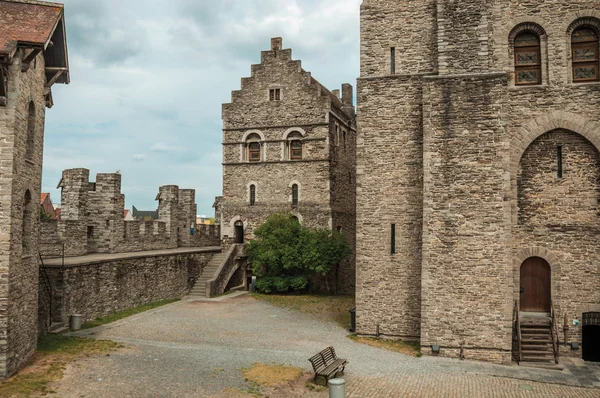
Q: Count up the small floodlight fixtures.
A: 2